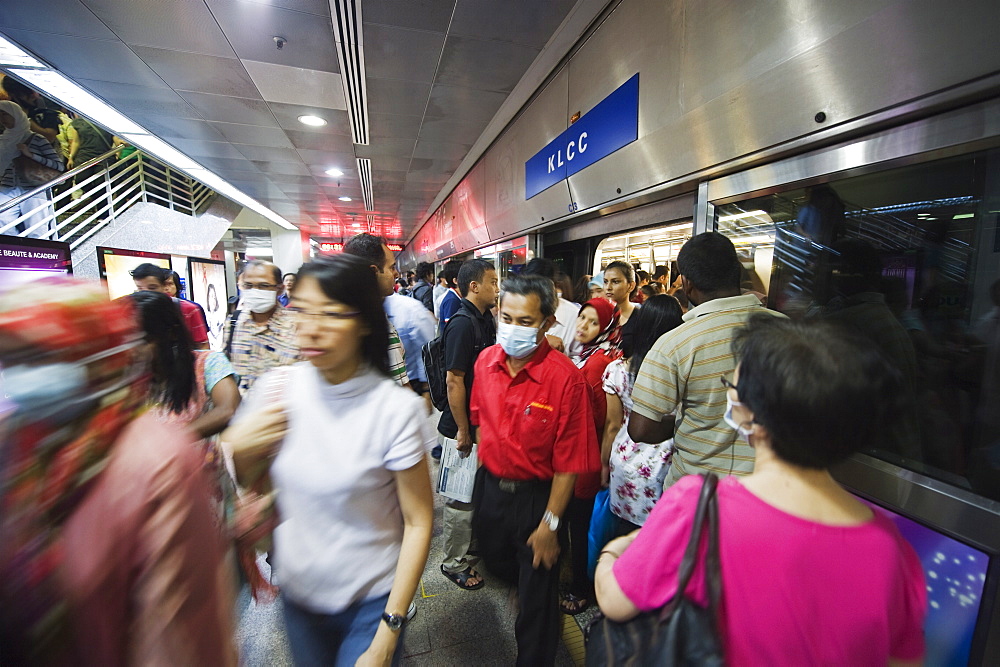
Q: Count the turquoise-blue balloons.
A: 0